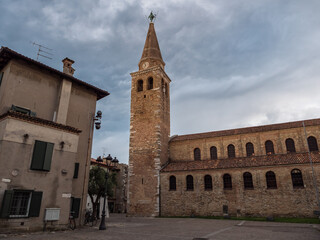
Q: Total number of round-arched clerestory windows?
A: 7